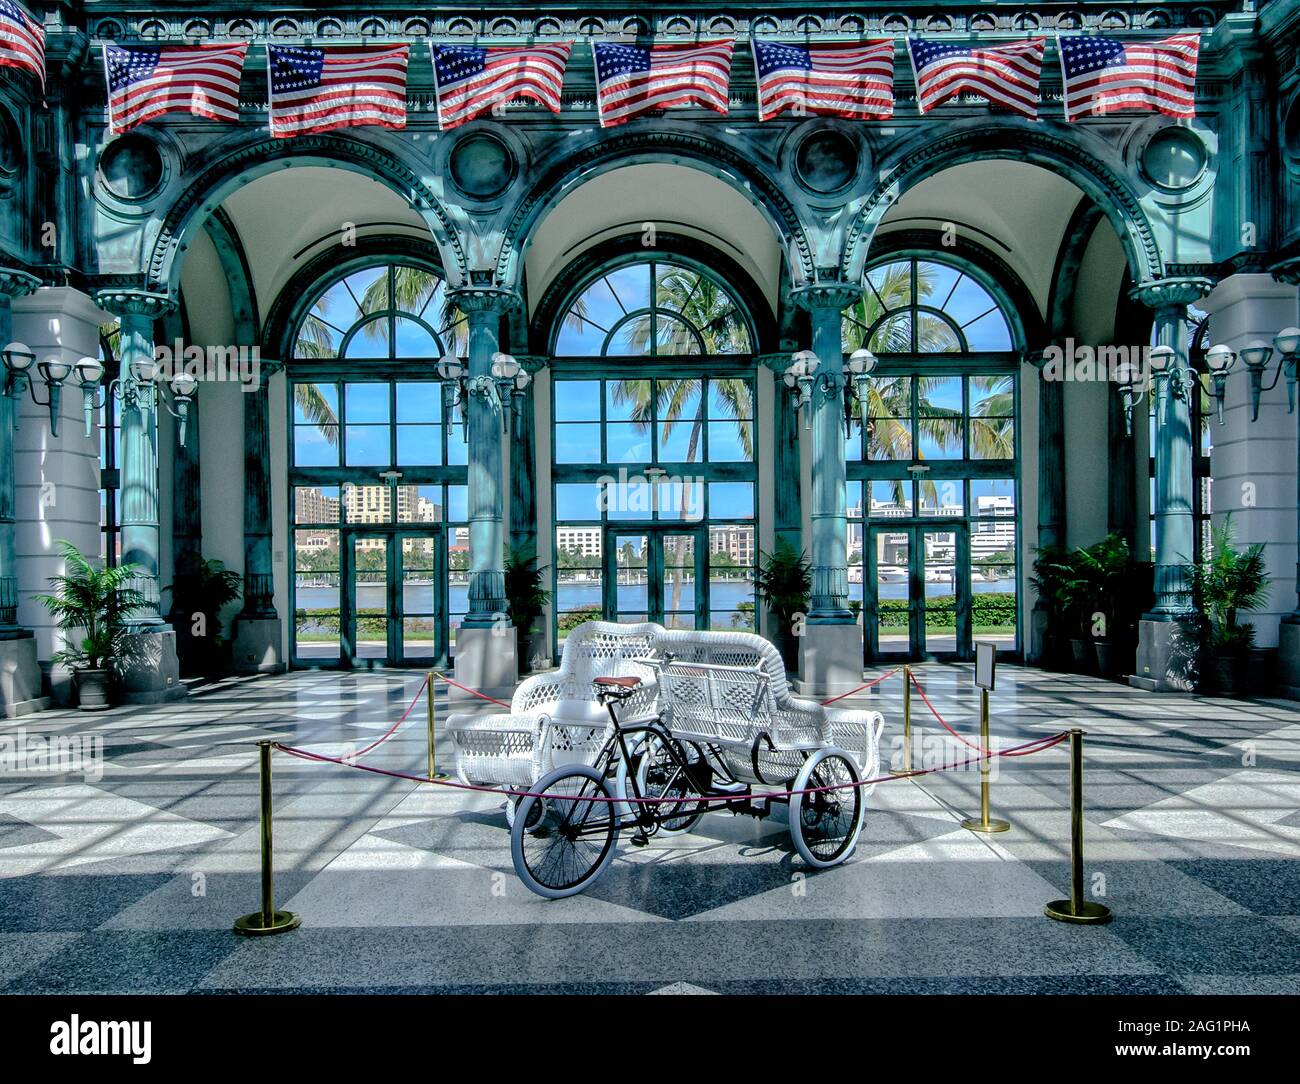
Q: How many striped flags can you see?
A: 8